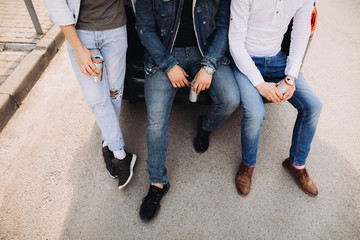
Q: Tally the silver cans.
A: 3